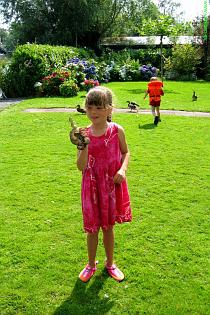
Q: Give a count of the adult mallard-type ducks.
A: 3